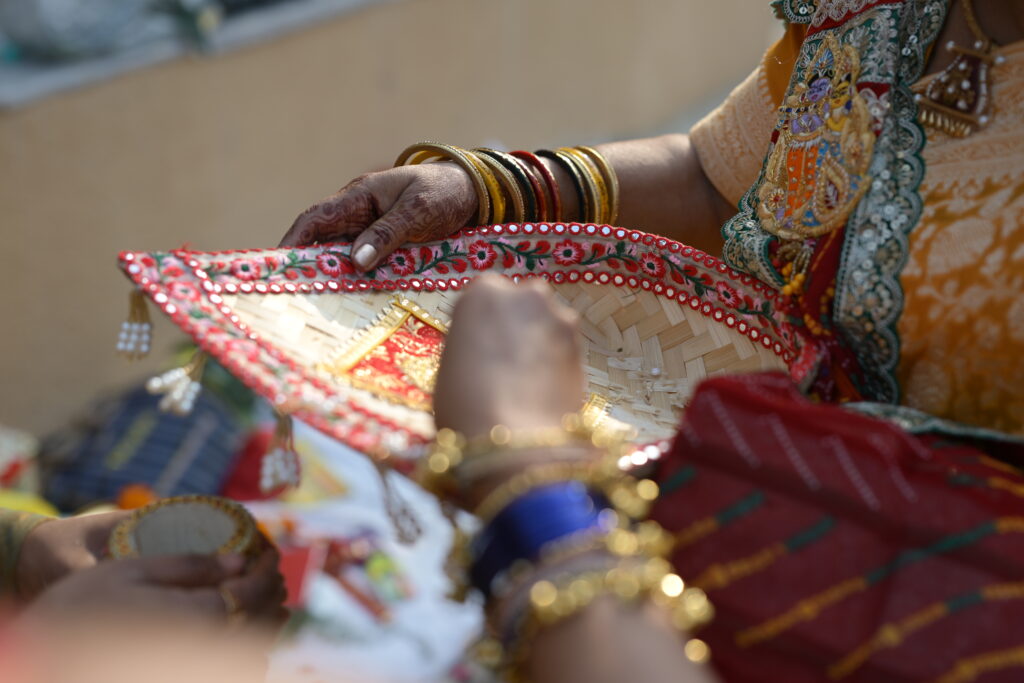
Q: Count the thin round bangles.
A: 10